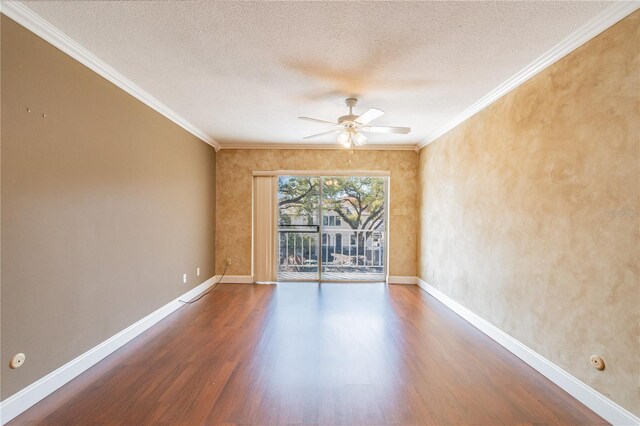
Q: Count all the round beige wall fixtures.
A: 2